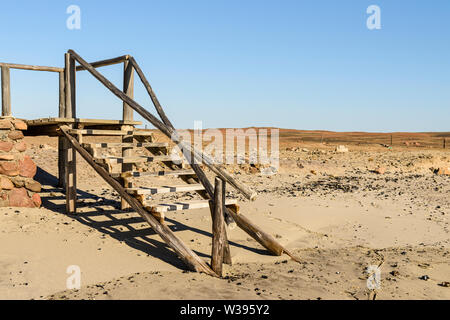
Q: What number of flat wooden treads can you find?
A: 6